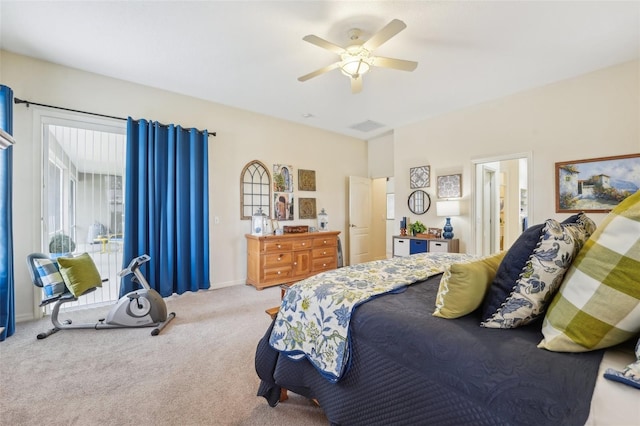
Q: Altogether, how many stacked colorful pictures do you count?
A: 2